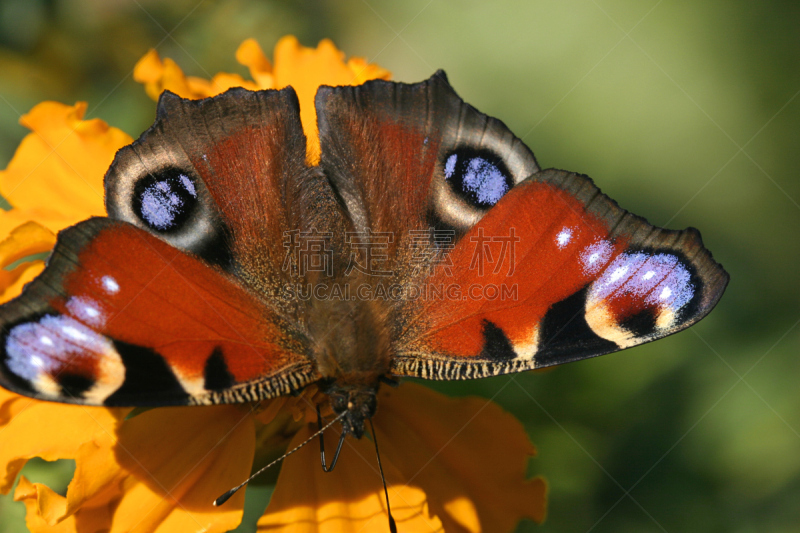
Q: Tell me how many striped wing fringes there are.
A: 2